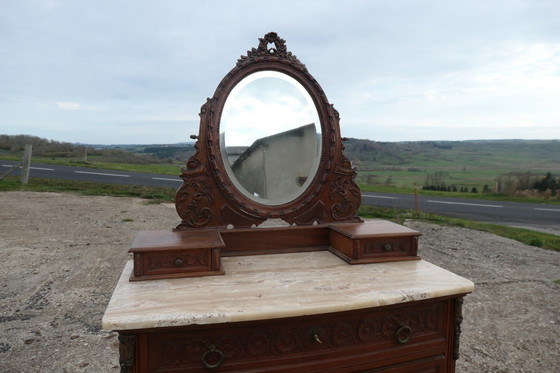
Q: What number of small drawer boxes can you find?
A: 2